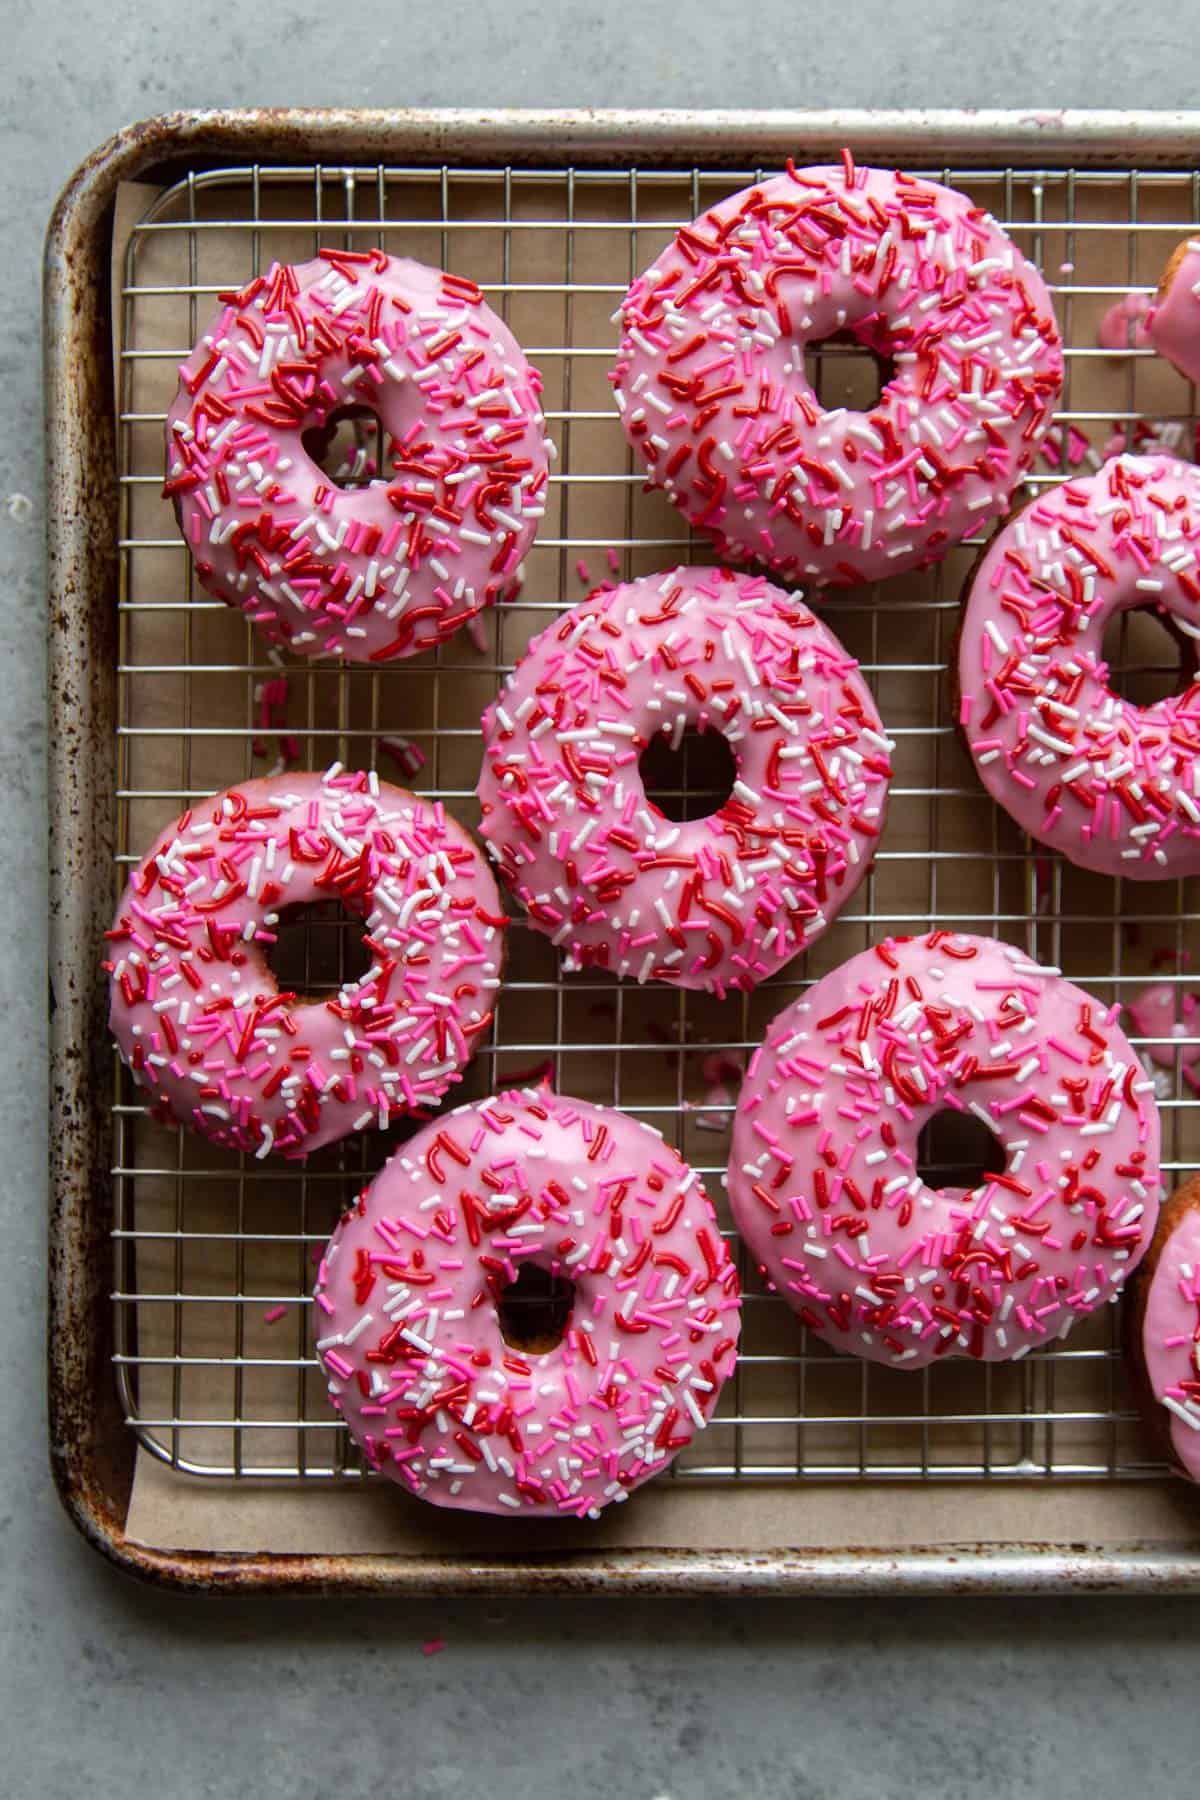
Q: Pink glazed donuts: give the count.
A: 9